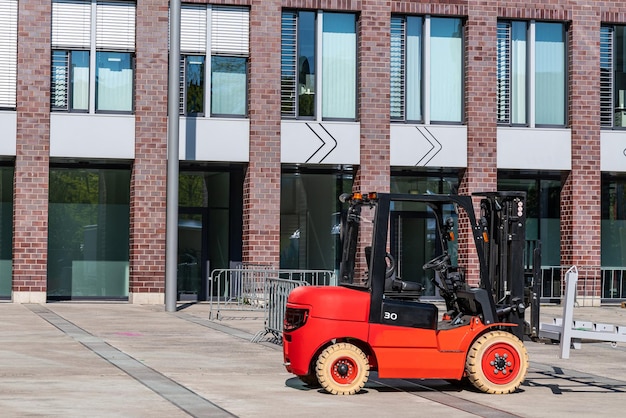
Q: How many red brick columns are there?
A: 6